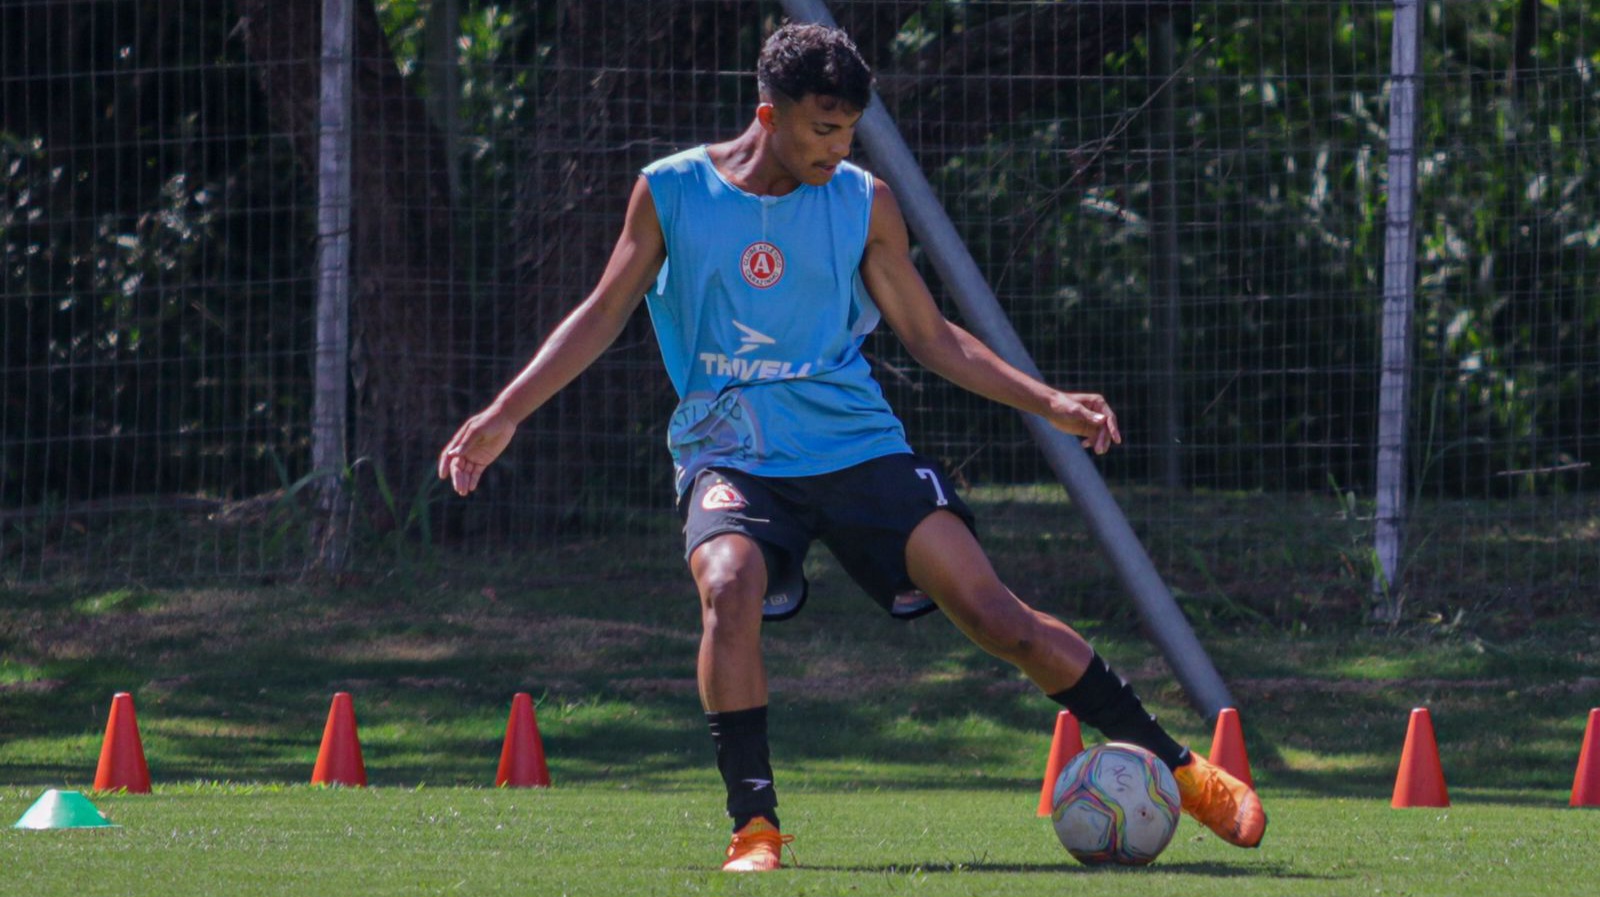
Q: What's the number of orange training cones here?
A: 7